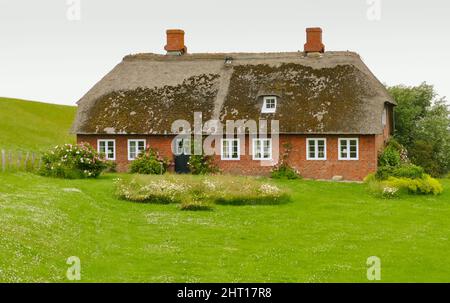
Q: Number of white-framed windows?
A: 7